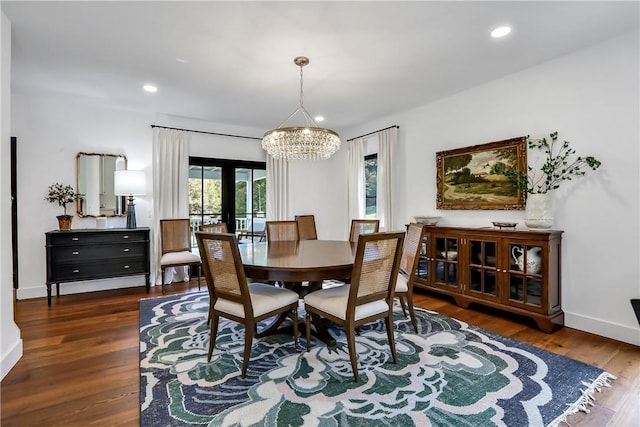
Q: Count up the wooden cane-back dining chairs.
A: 8